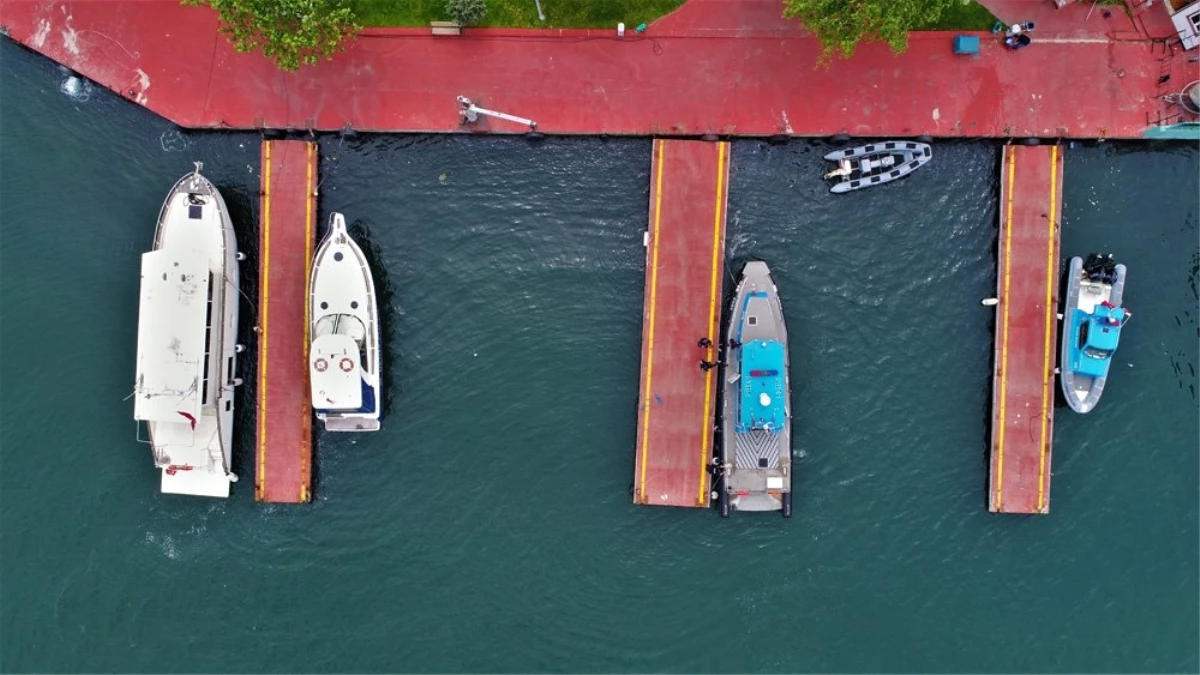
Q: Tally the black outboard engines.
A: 2